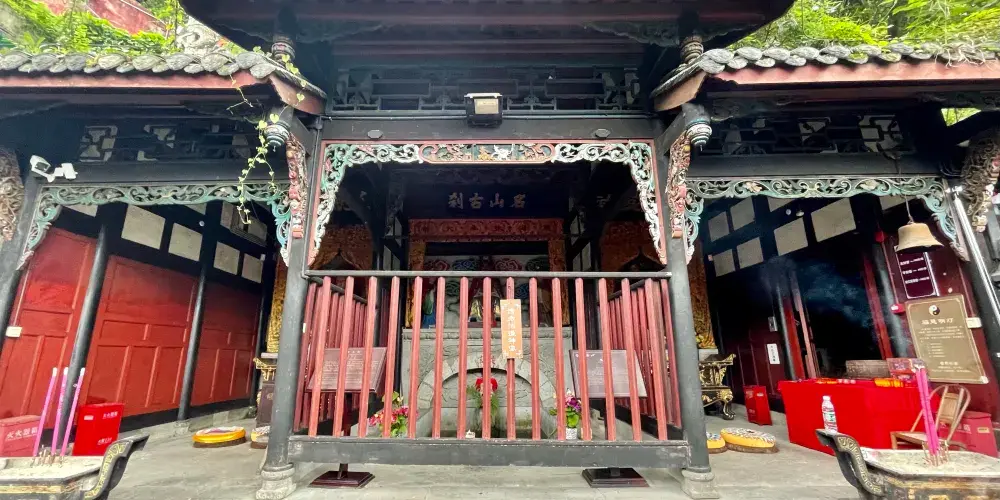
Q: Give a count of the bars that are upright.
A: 15